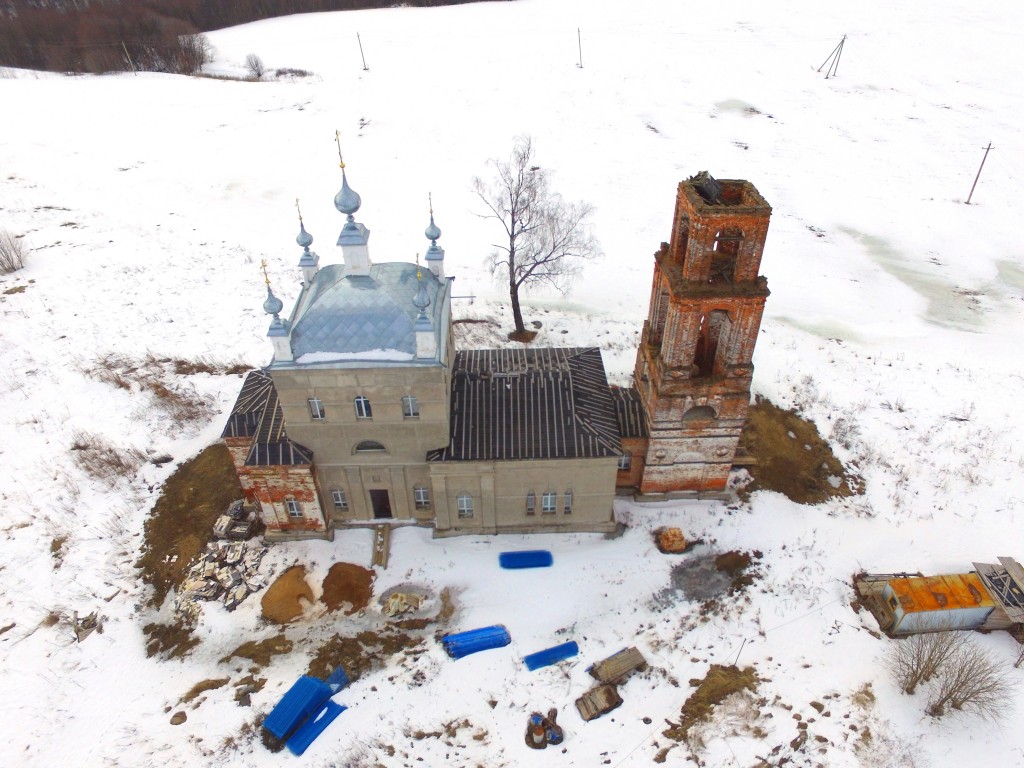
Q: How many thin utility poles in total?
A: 5